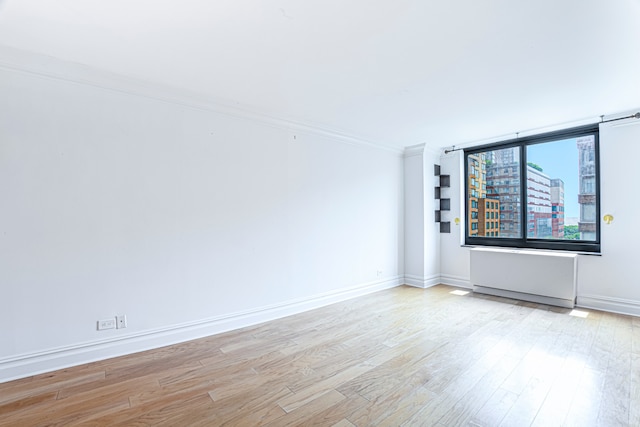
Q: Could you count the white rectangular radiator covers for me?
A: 1